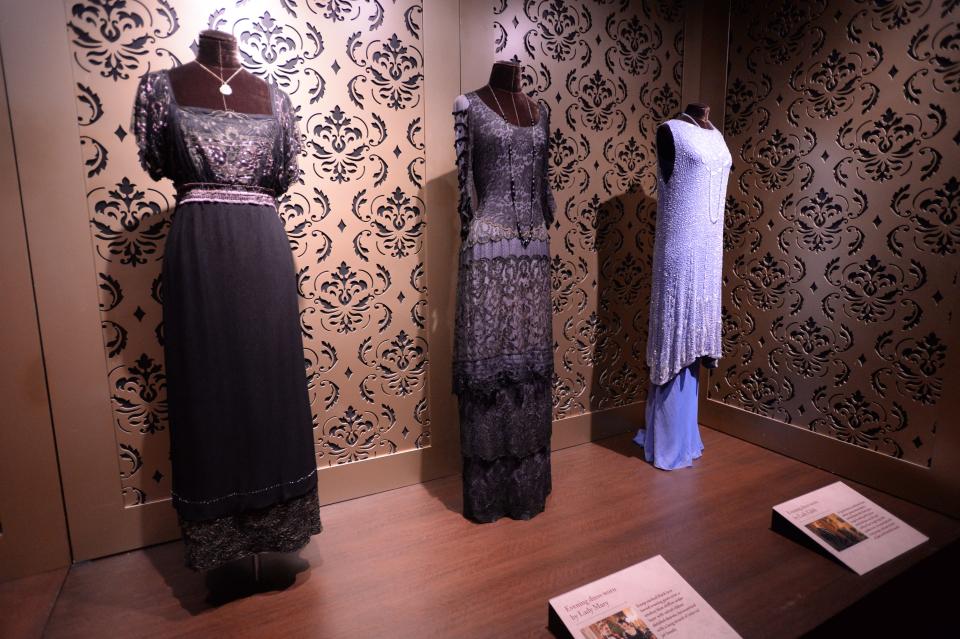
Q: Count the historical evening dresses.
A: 3